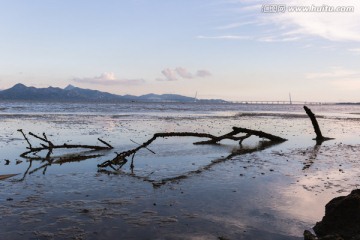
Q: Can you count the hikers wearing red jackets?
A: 0